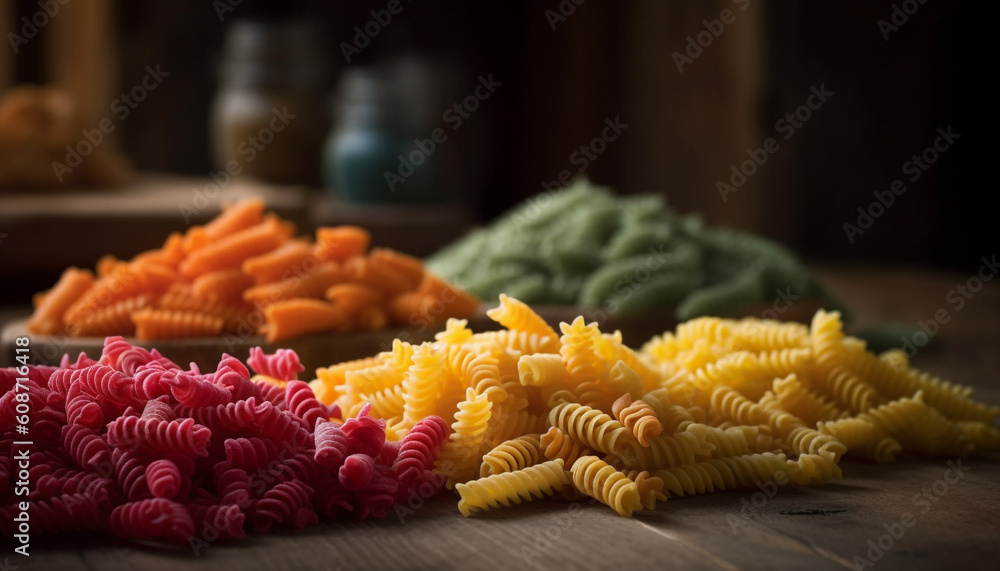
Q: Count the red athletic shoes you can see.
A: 0